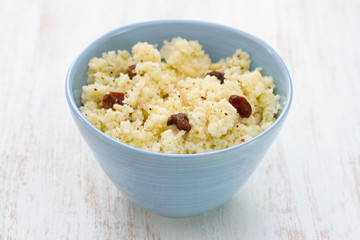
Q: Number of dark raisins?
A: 5